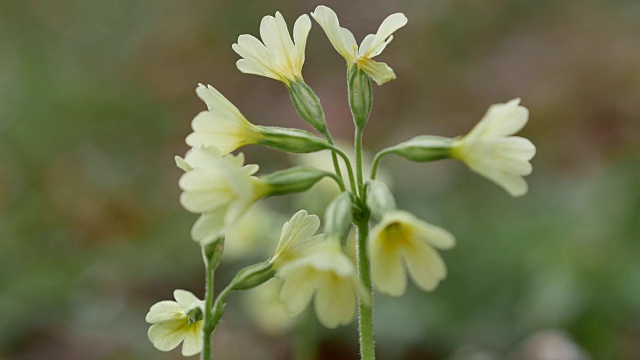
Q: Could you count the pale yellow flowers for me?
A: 9